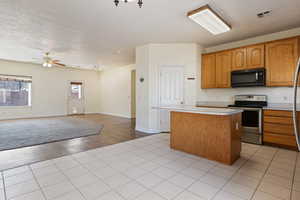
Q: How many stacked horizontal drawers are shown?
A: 4